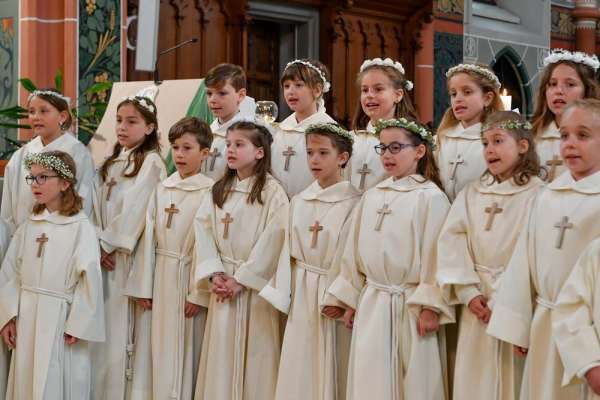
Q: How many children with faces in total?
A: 14